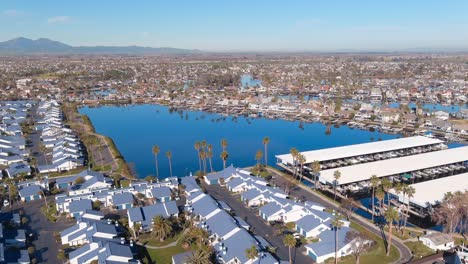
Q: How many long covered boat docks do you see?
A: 3